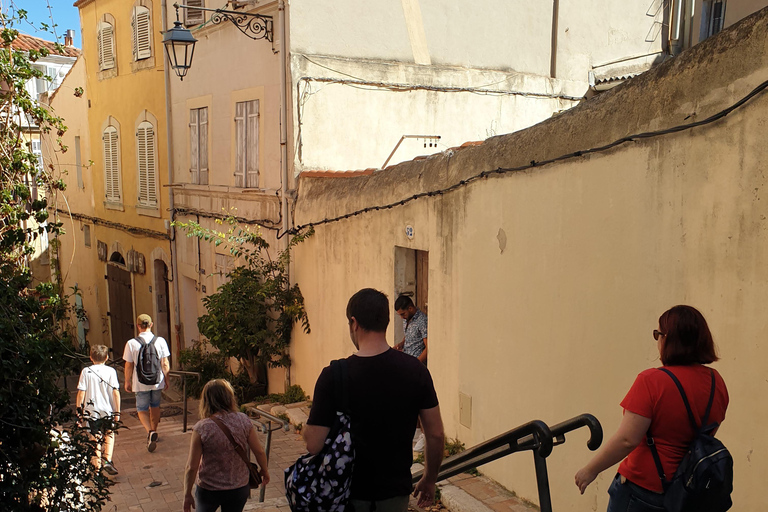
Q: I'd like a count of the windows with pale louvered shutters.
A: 4